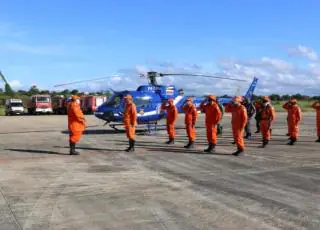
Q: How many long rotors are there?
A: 2